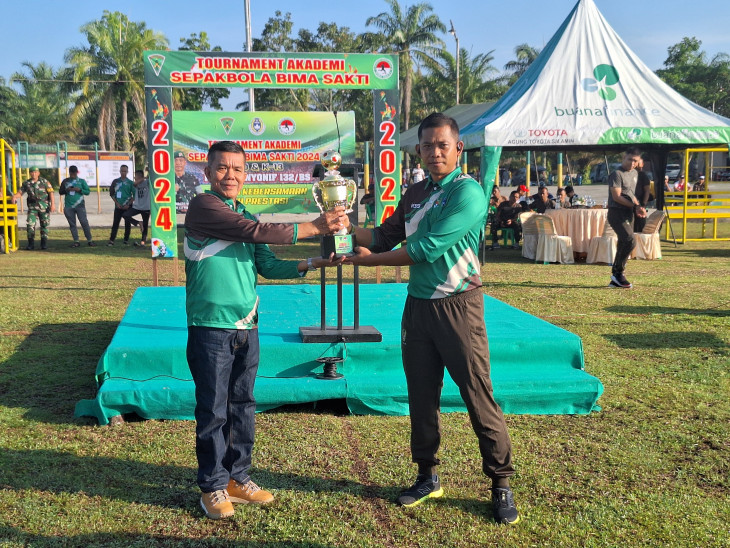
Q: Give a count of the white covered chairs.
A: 4